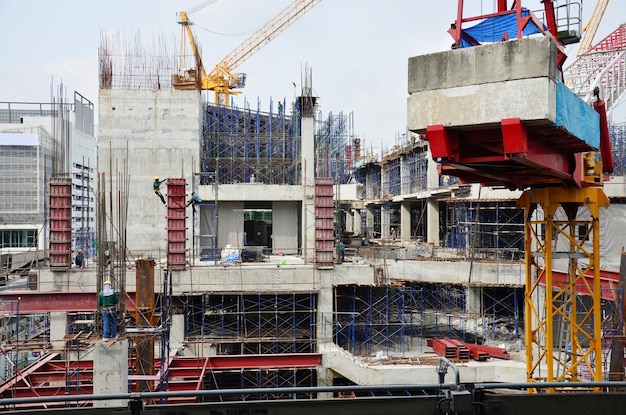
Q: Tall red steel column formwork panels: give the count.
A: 3